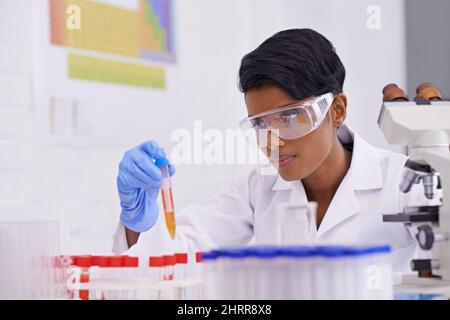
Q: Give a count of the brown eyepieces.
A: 2